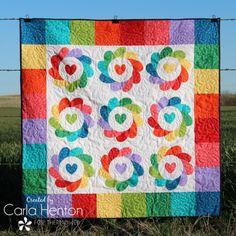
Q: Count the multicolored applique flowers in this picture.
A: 9